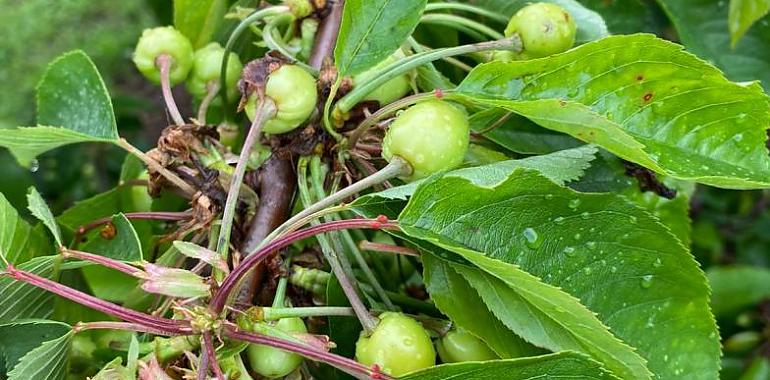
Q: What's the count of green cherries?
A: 9